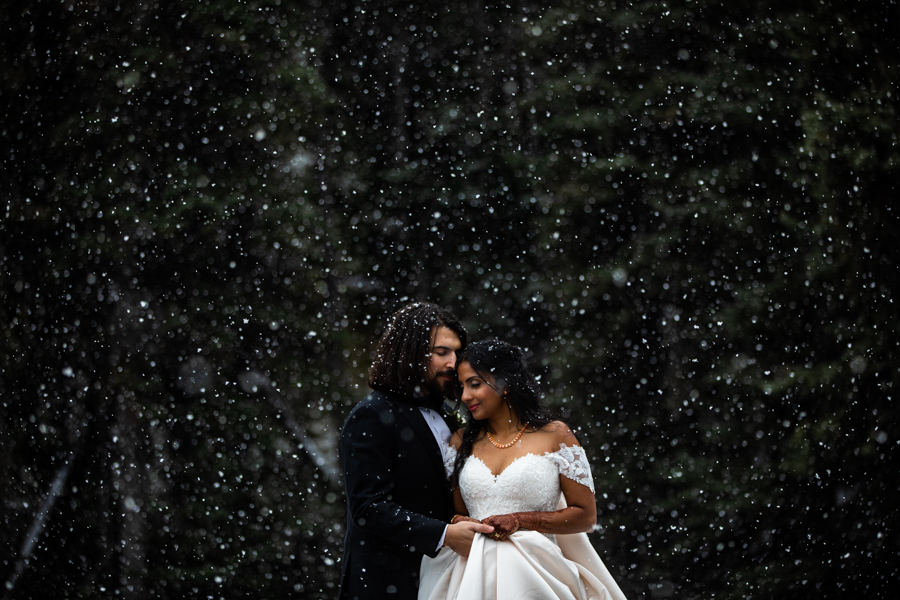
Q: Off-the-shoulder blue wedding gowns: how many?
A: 0